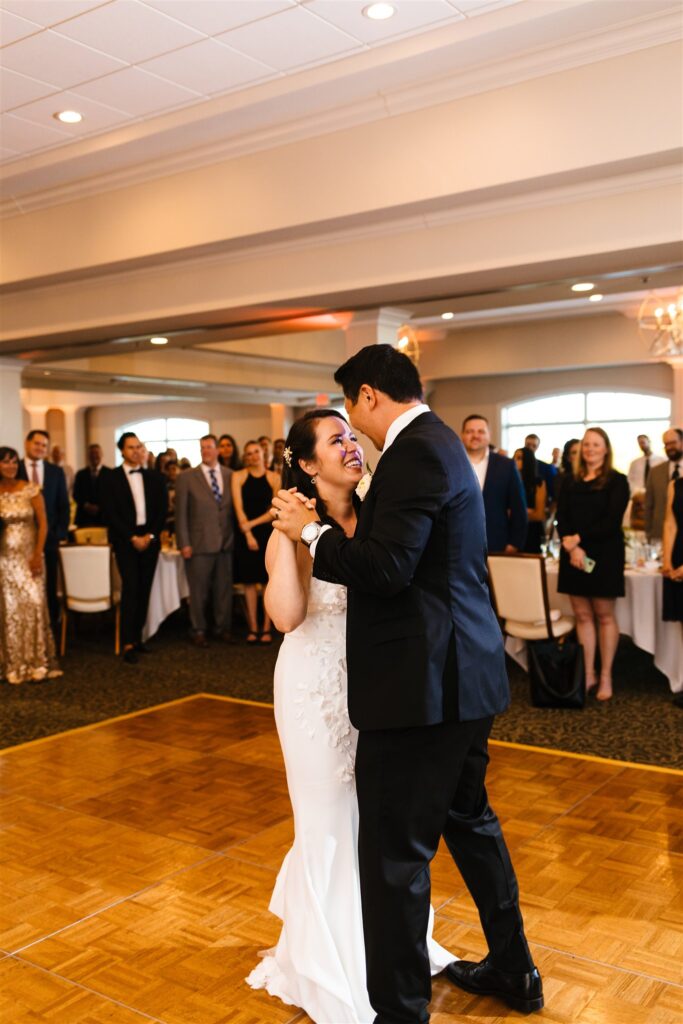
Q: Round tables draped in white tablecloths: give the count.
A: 2